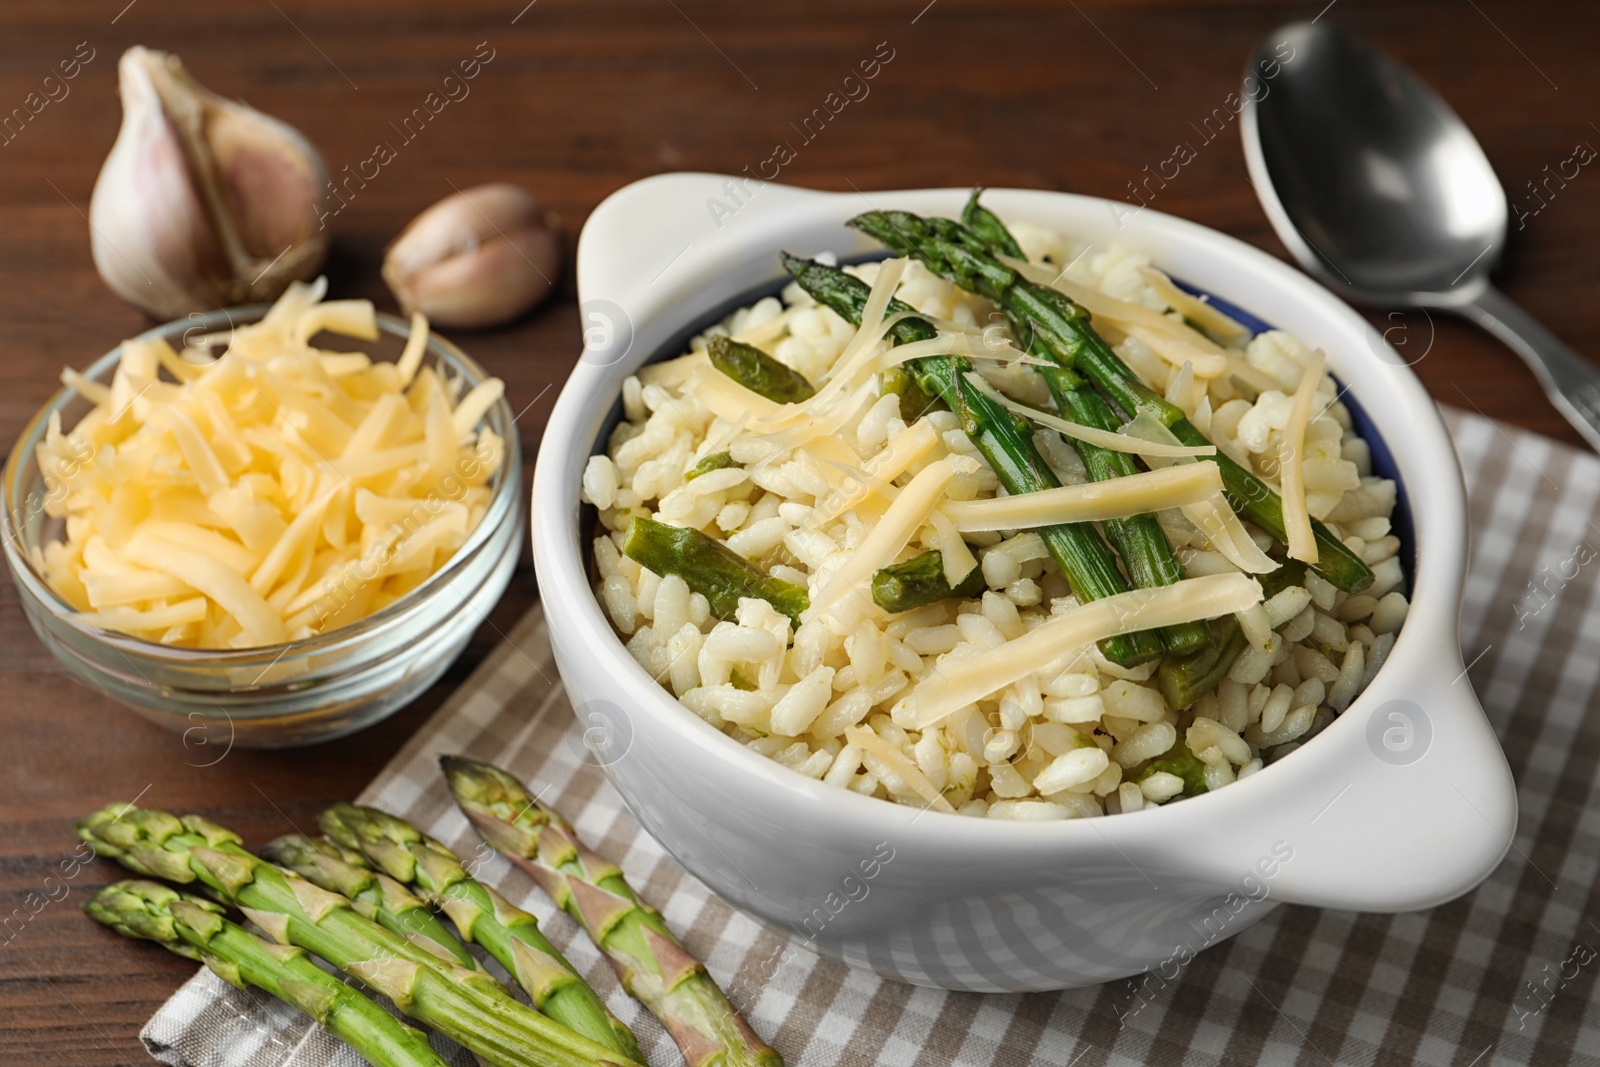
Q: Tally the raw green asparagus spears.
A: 5